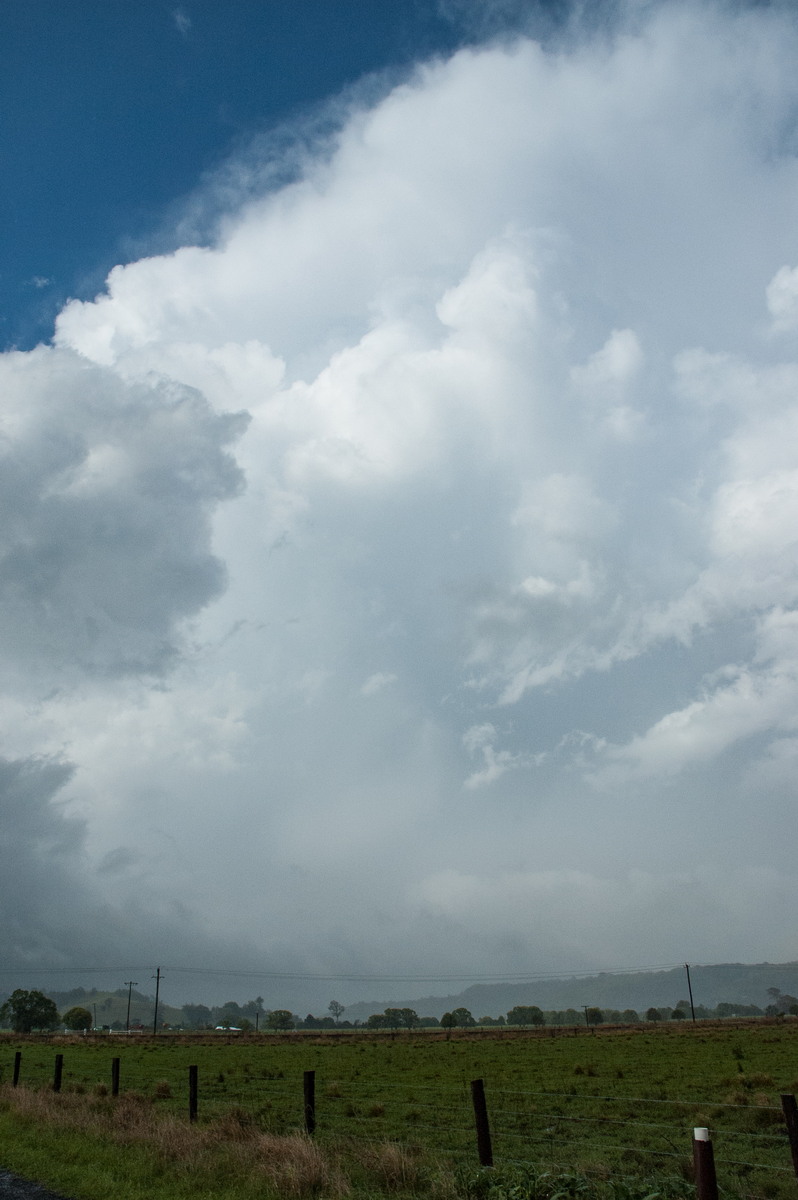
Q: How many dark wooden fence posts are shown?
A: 8